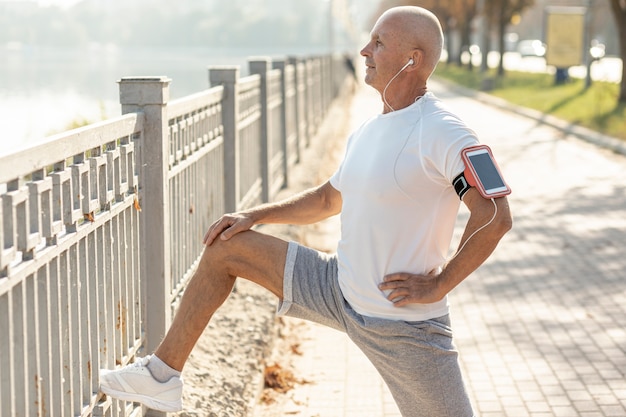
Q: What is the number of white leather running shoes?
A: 1